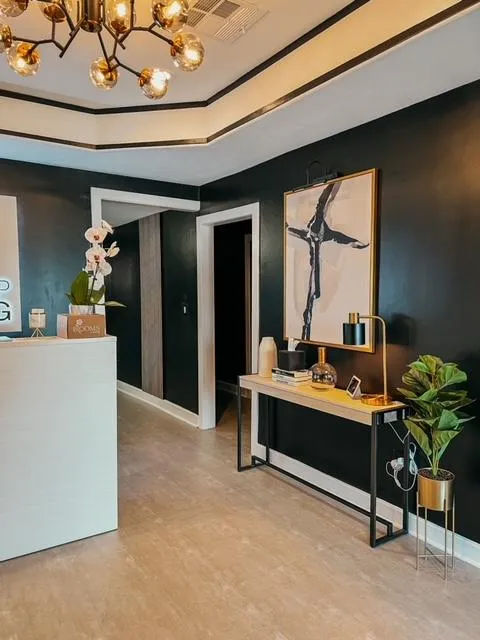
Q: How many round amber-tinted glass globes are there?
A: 9